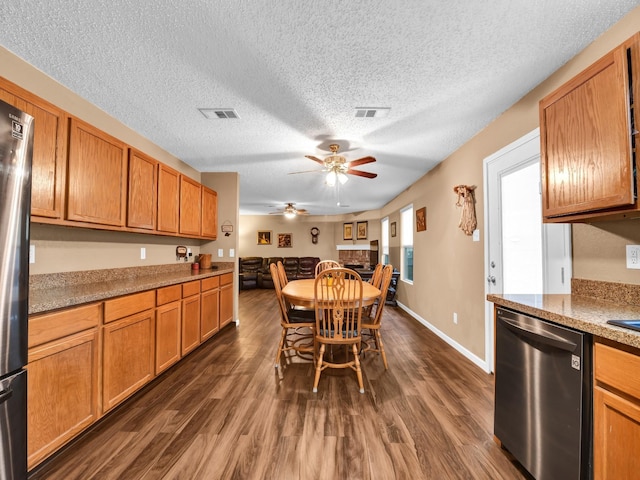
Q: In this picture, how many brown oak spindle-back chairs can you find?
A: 6